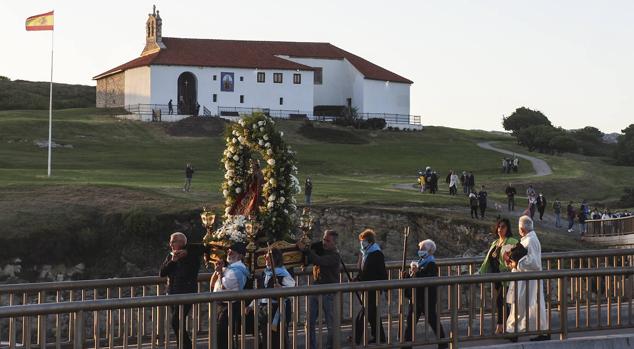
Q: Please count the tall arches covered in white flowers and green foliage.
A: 1